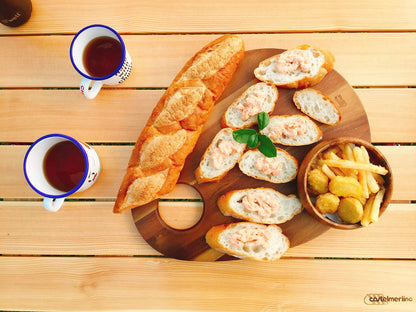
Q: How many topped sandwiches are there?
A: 7